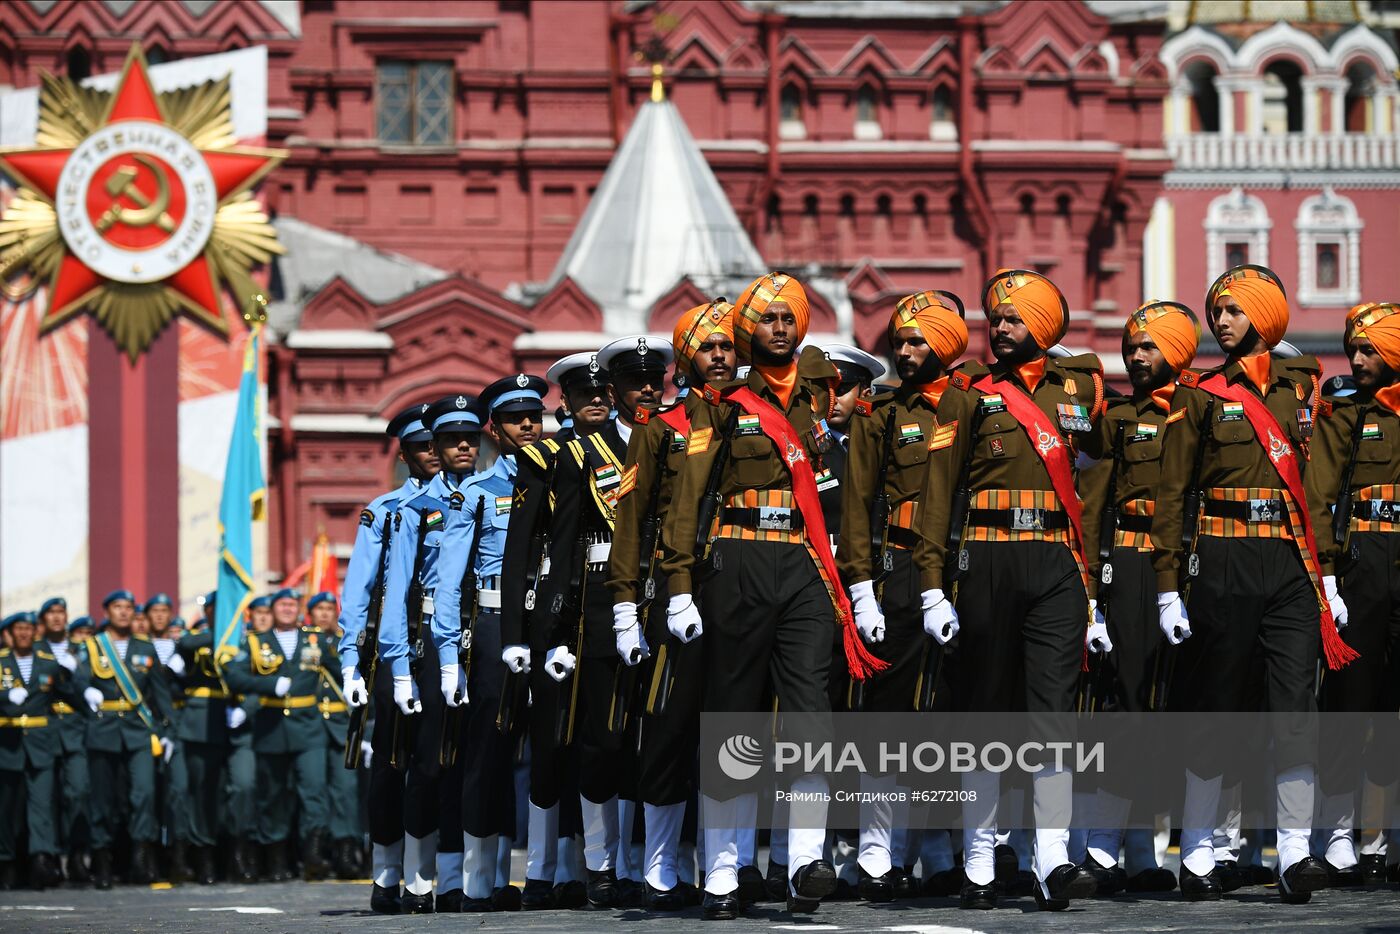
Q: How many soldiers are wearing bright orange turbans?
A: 7